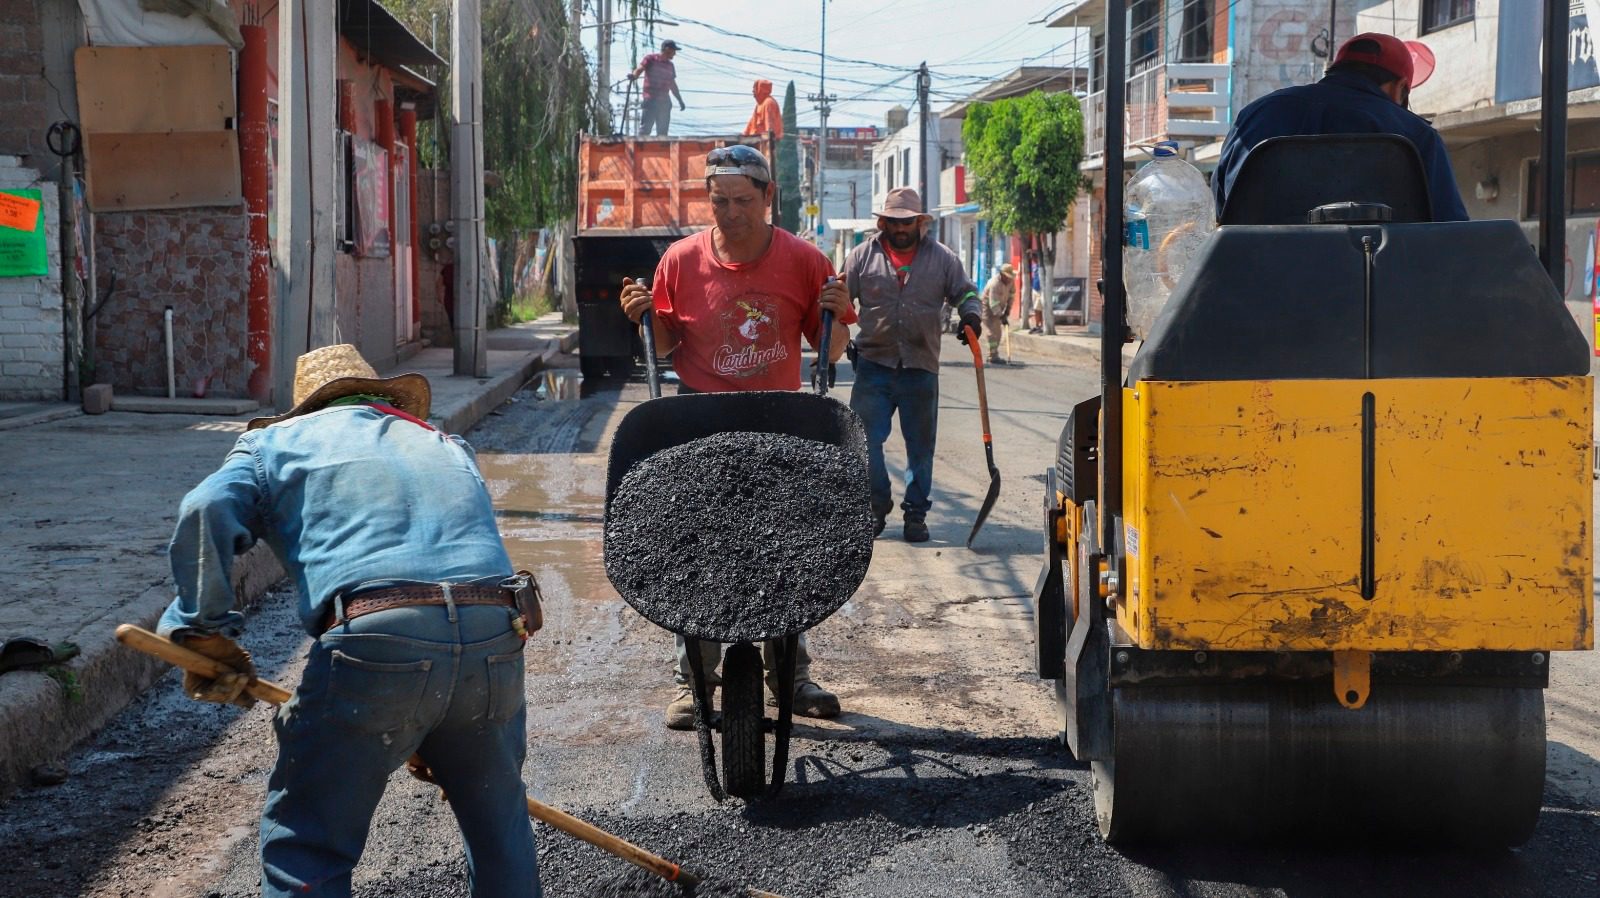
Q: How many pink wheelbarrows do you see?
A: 0